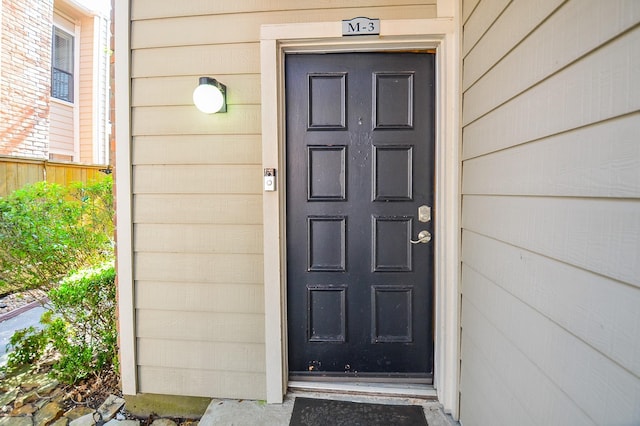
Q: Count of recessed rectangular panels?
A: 8